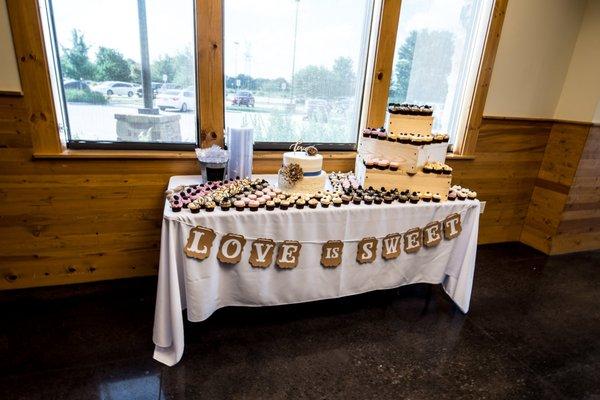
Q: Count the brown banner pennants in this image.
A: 10